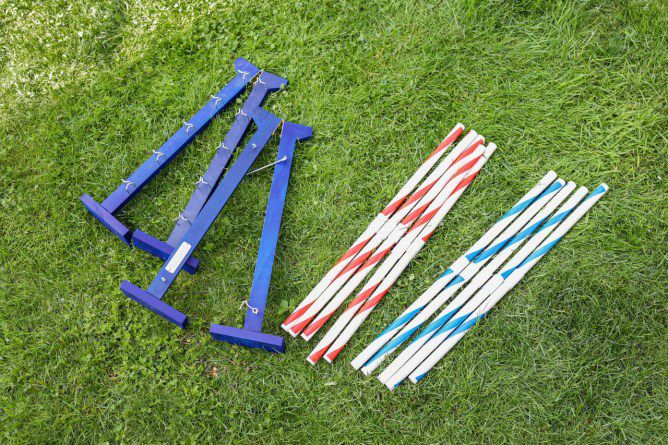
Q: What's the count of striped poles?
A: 10